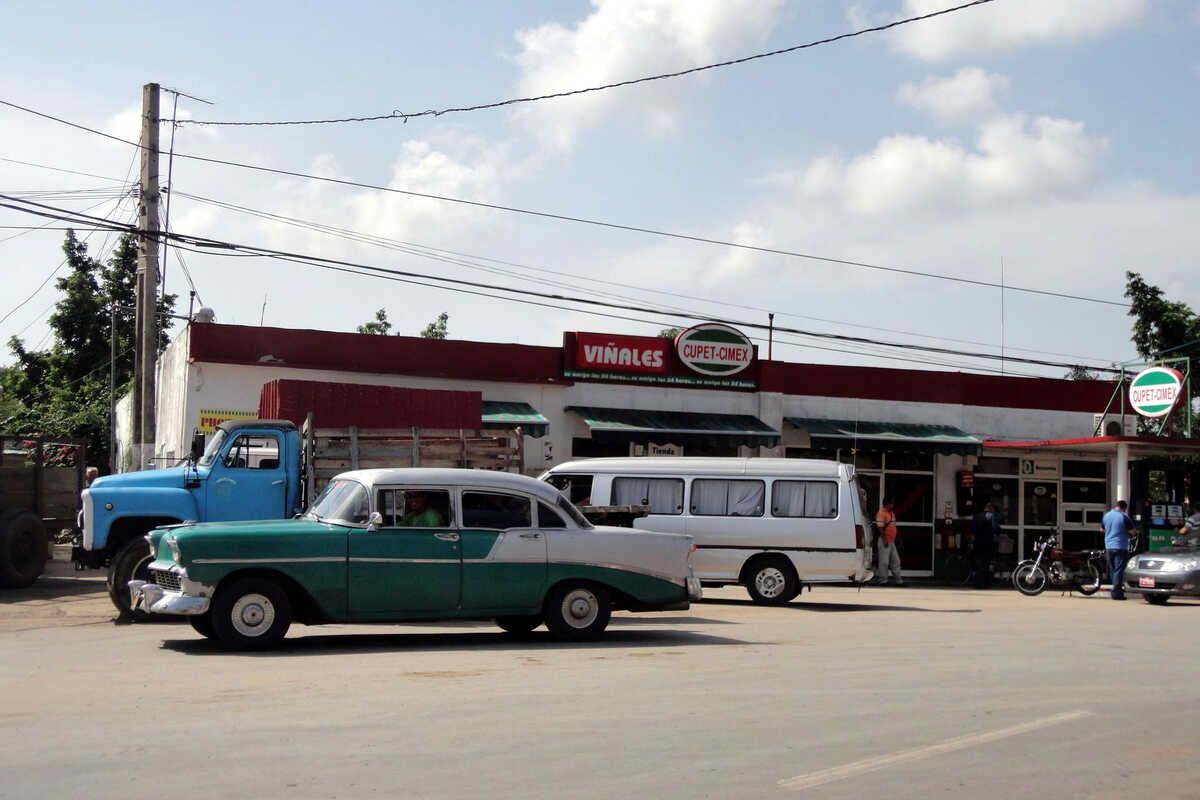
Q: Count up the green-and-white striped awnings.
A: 3